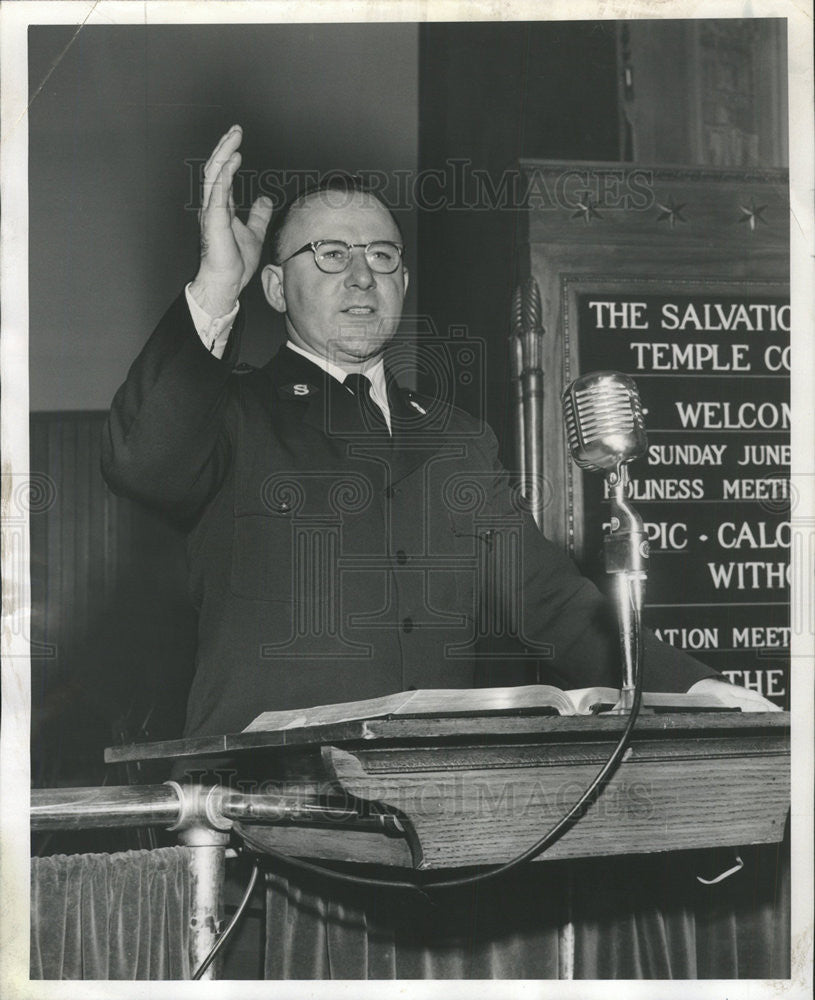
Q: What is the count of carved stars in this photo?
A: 3